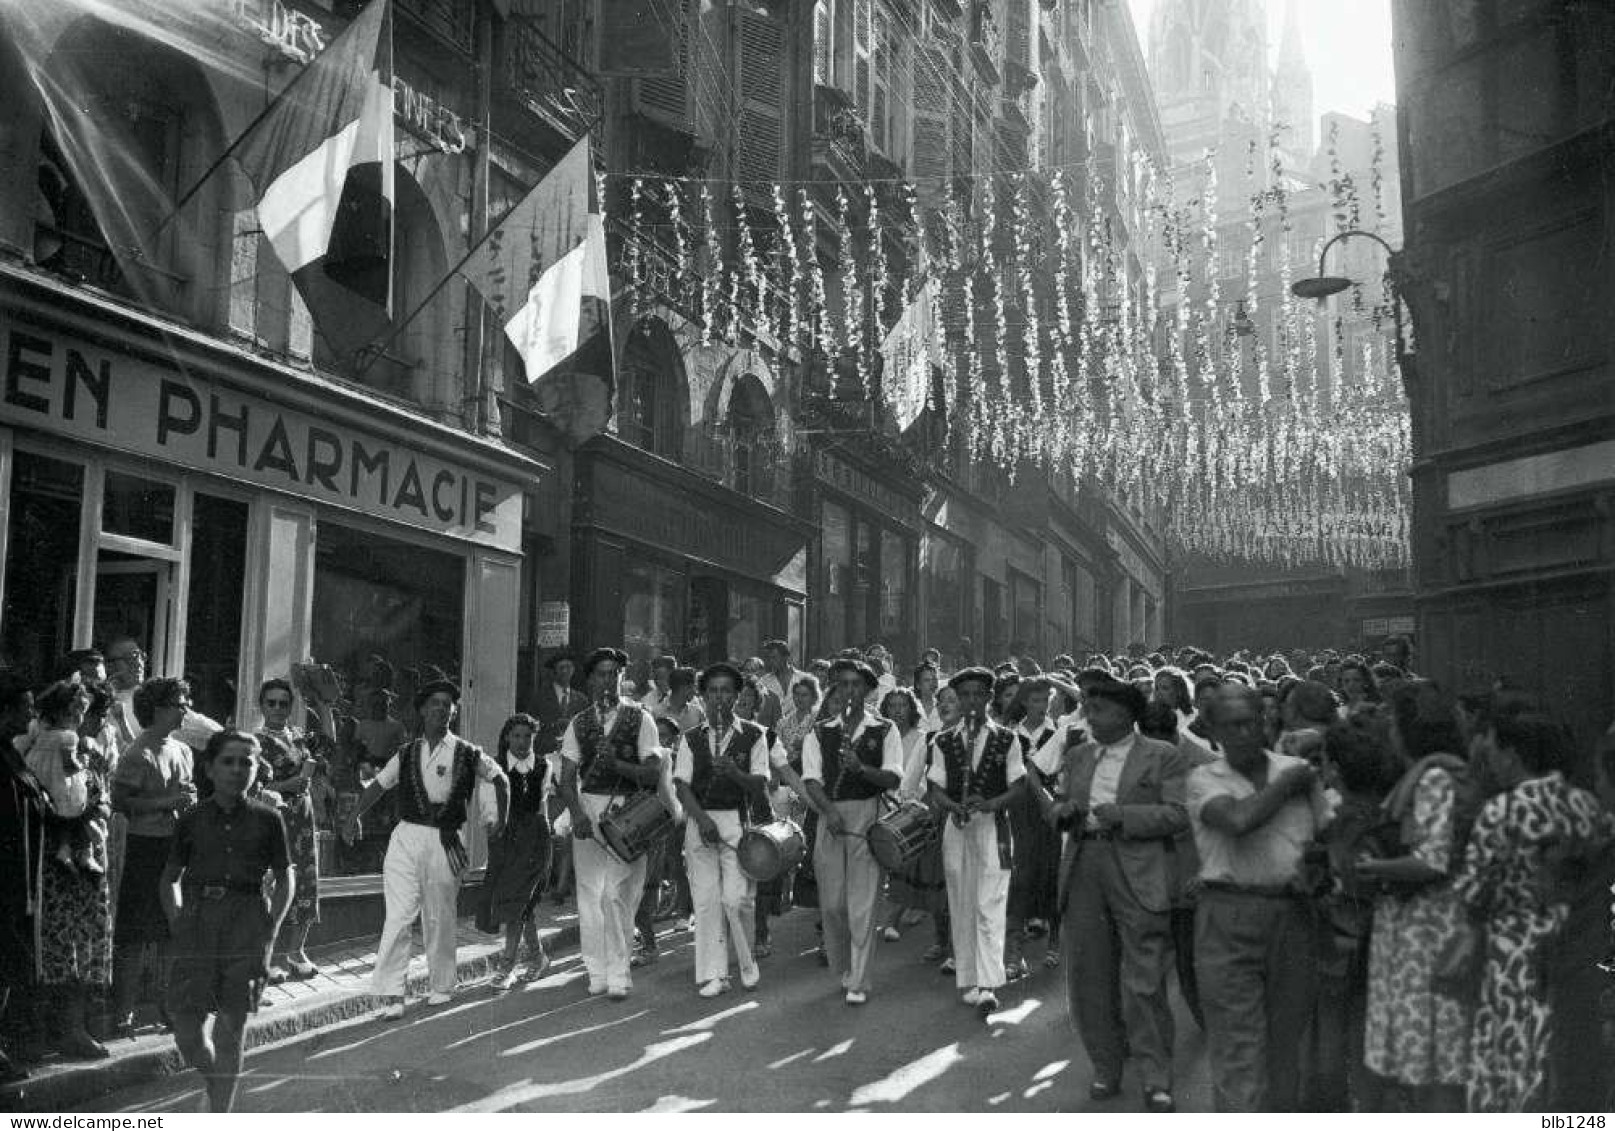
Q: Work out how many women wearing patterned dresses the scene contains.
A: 4